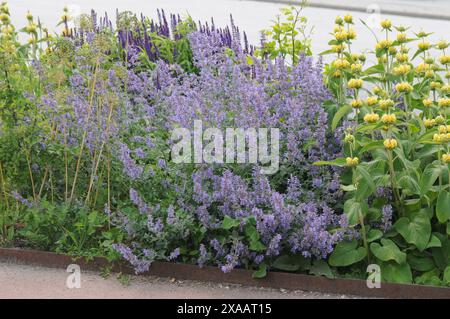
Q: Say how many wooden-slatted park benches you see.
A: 0